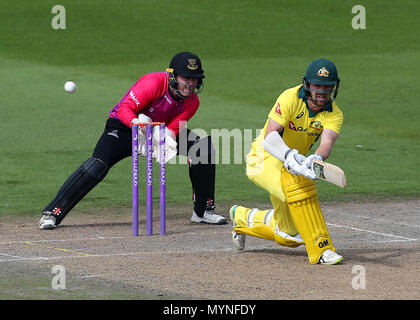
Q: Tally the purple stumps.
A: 3